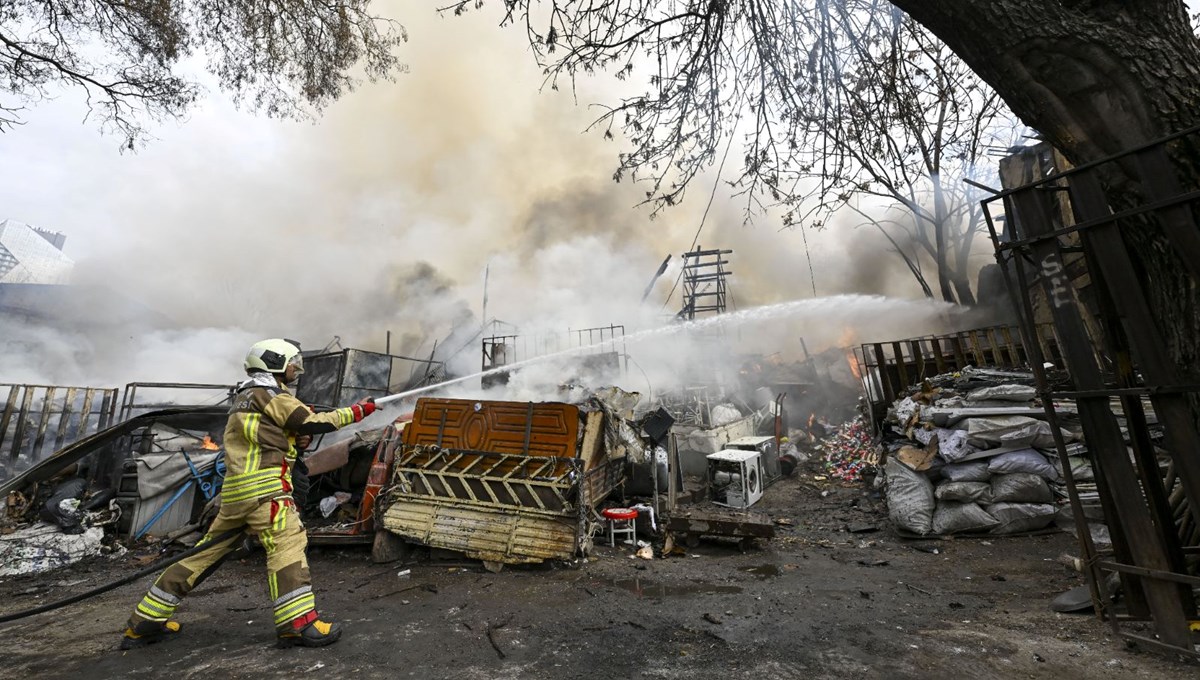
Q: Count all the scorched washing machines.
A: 2